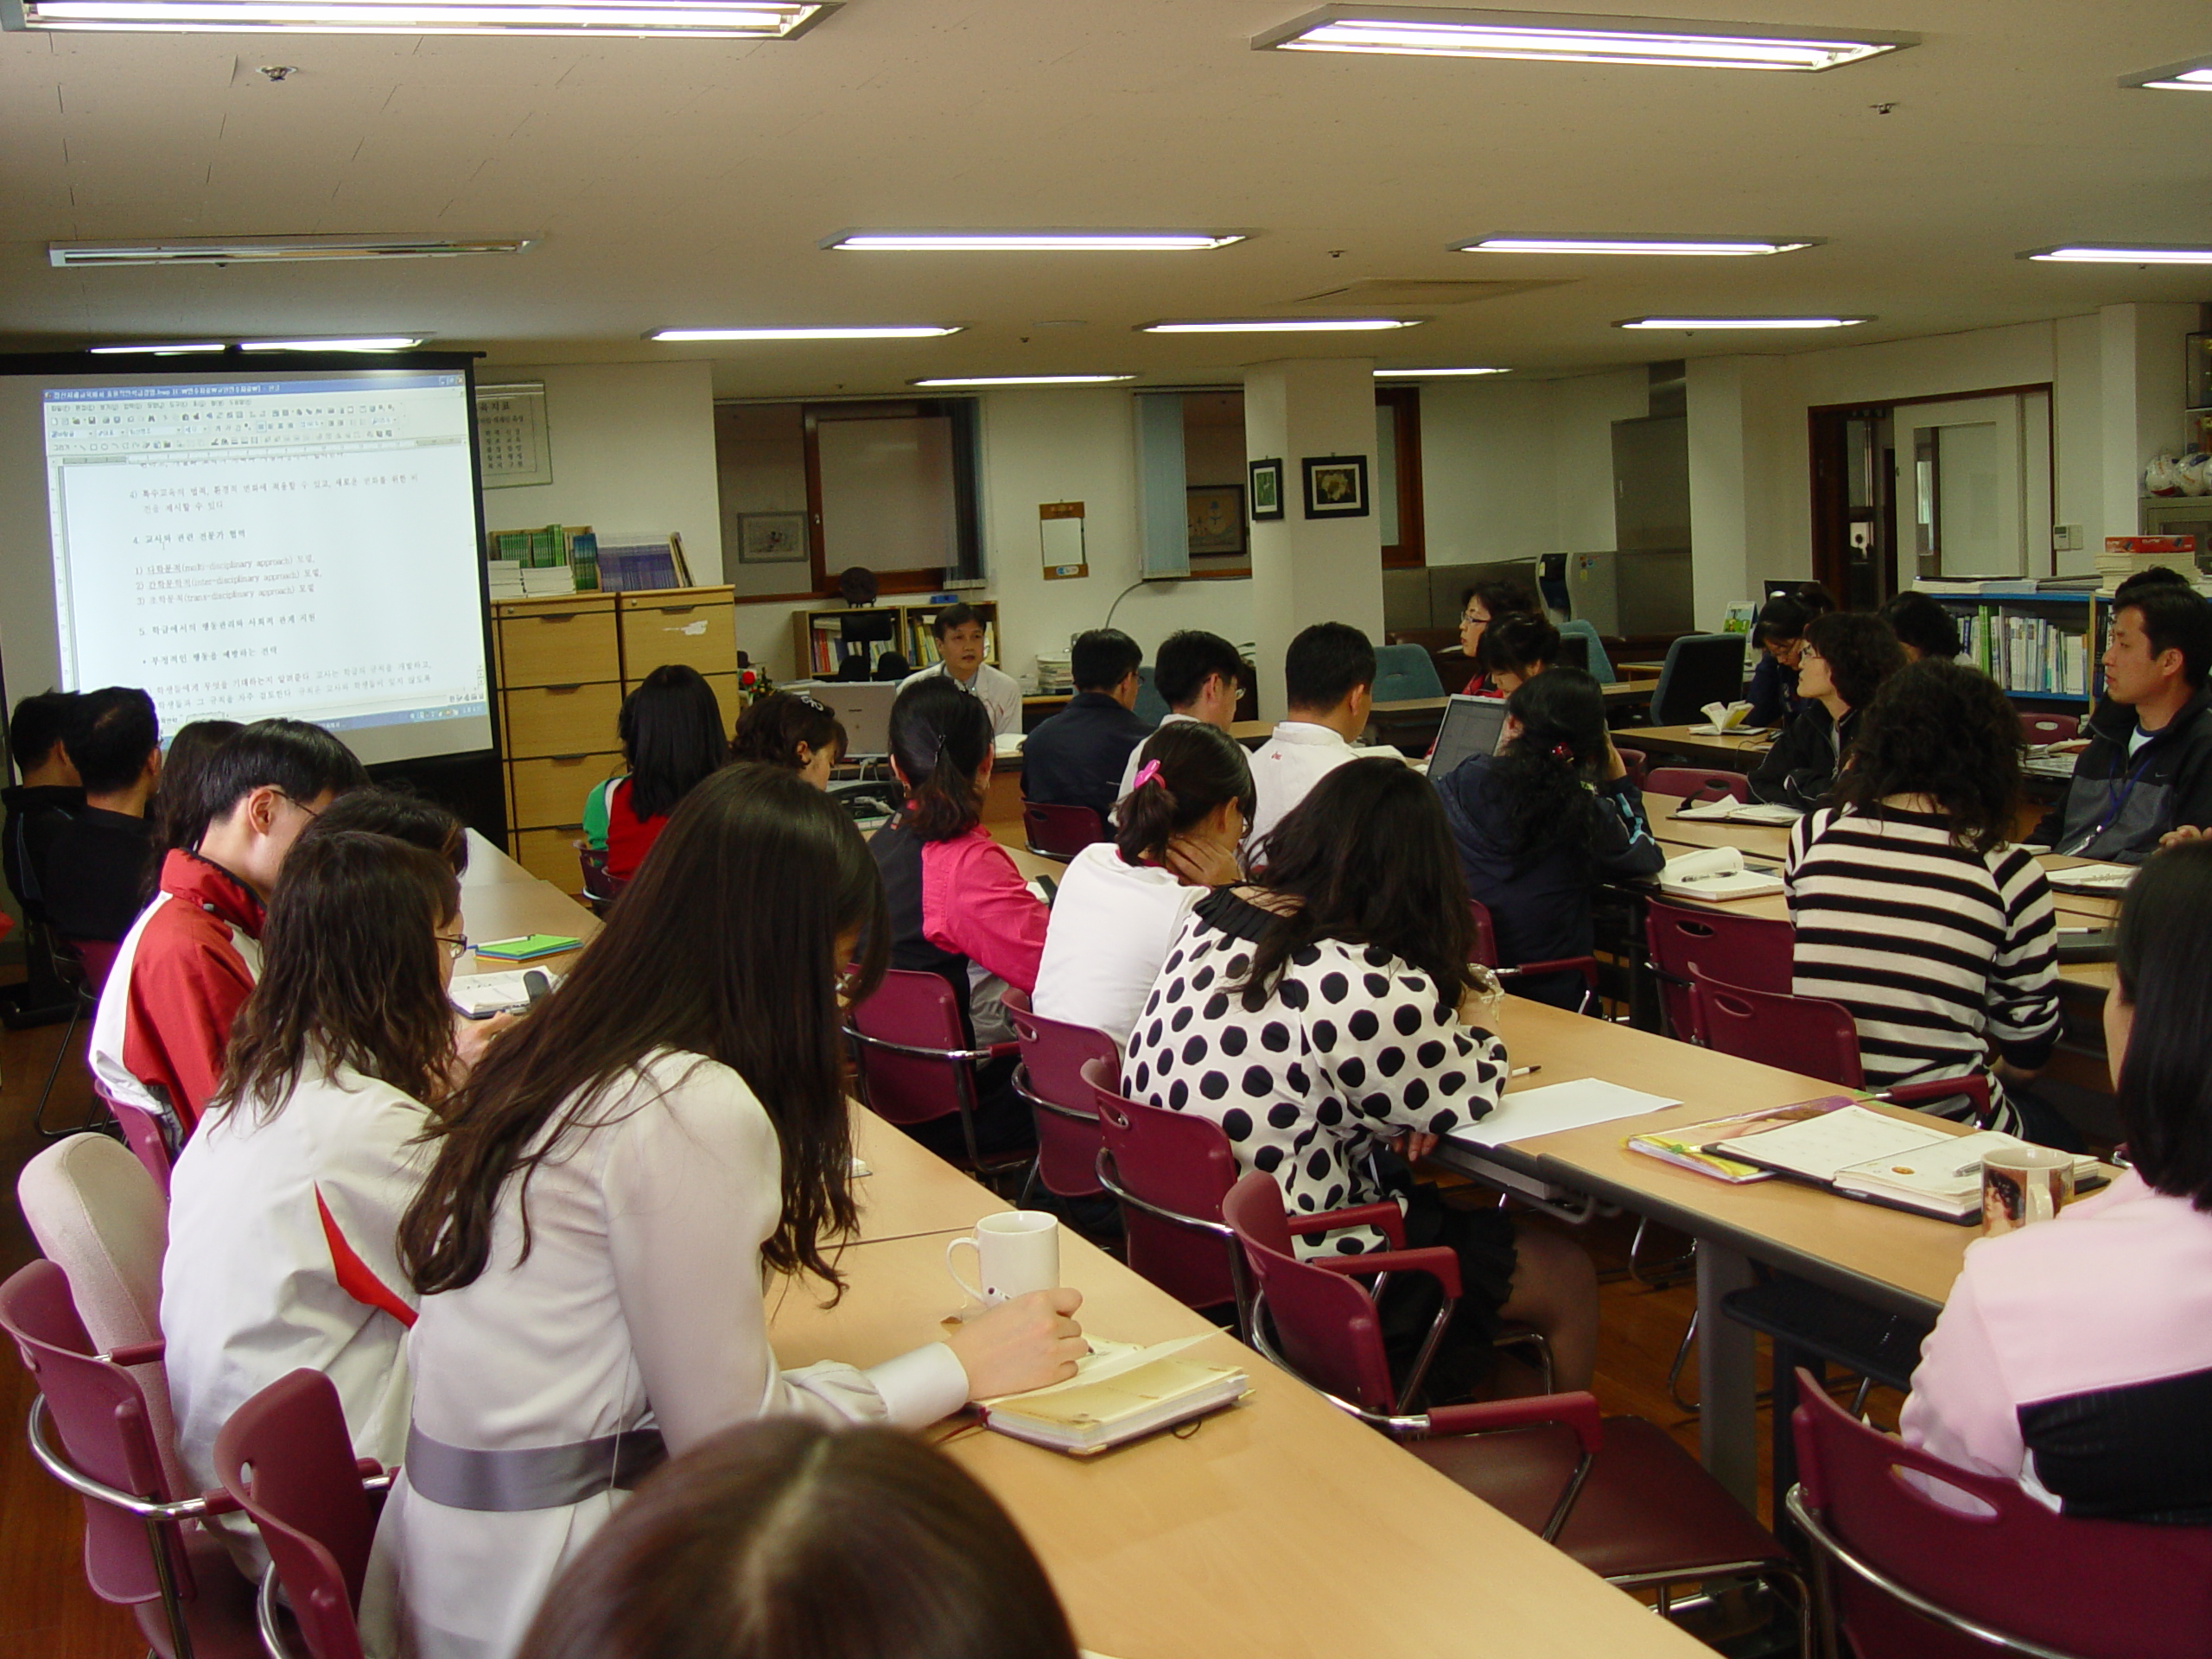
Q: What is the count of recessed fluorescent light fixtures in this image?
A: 13